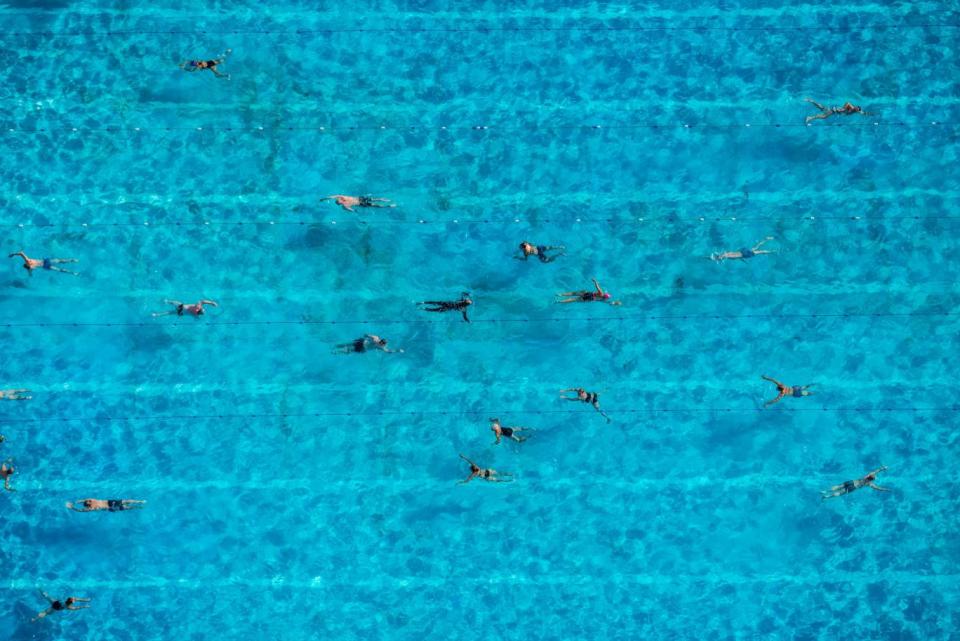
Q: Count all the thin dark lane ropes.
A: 5